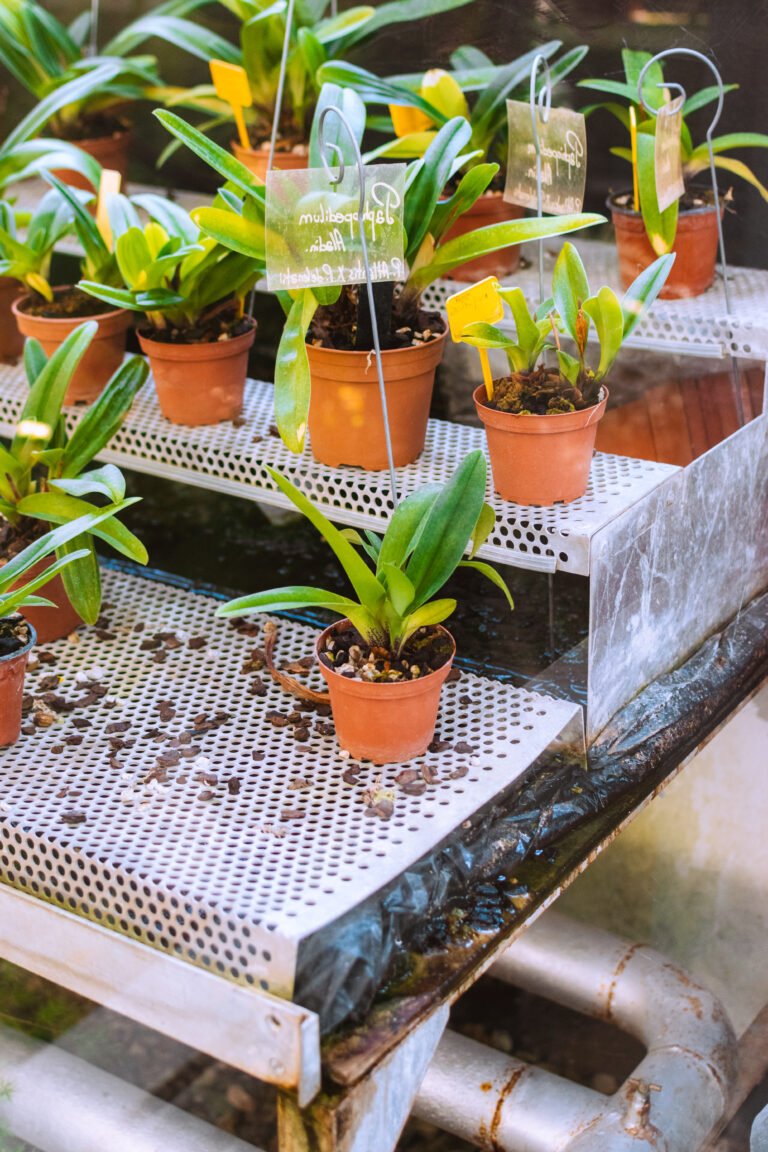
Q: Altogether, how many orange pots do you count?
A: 12